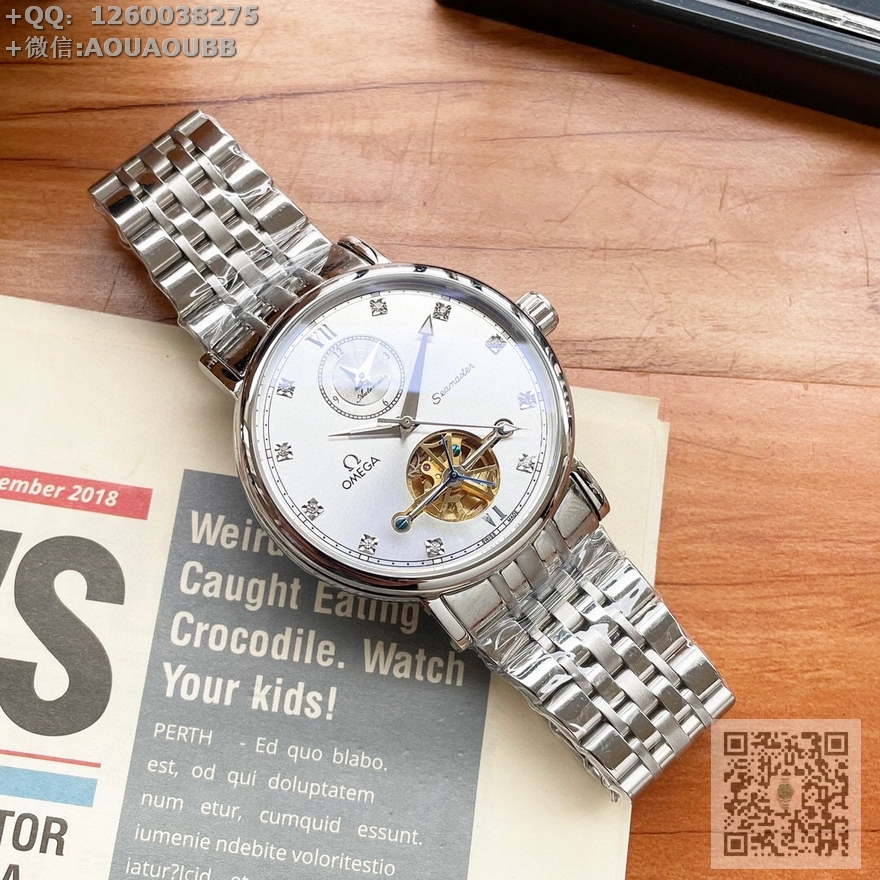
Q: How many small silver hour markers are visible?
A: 10